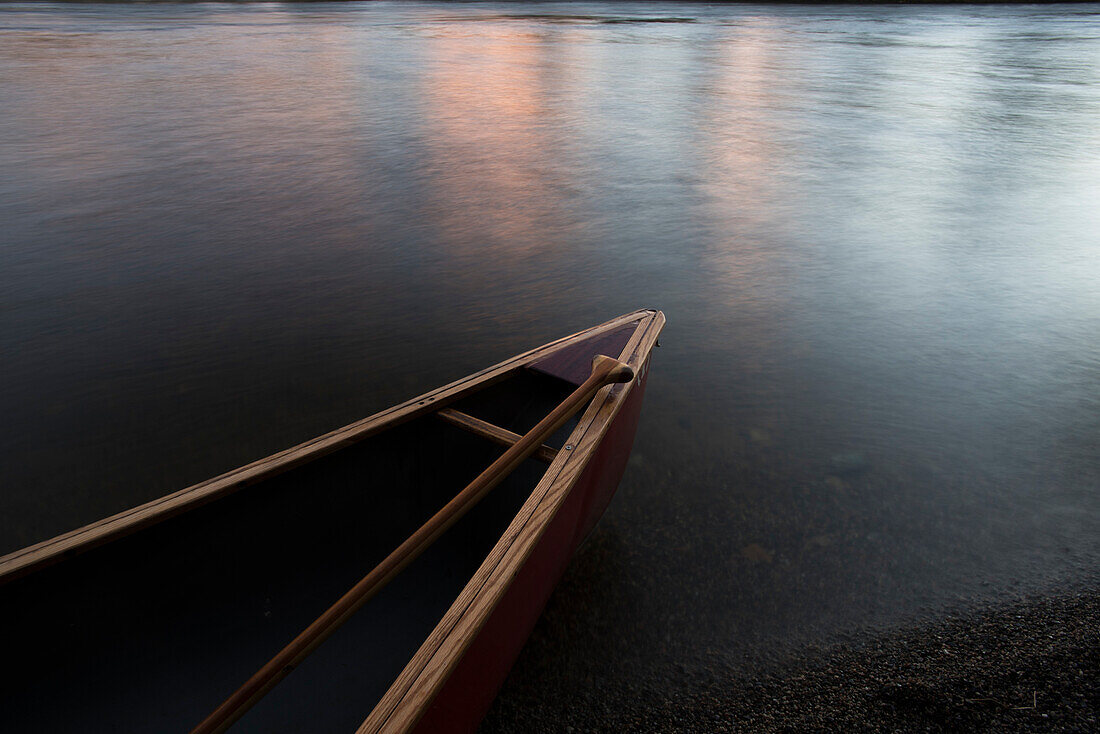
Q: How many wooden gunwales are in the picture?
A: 2